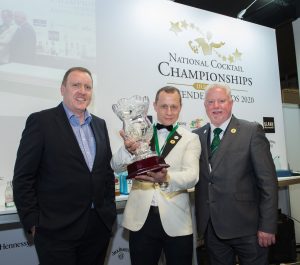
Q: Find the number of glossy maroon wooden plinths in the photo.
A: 1